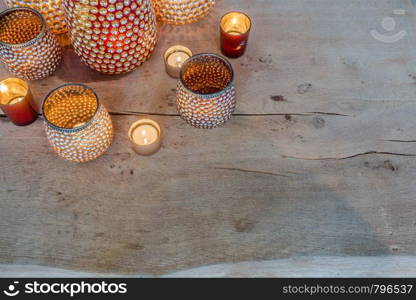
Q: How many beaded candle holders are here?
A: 6